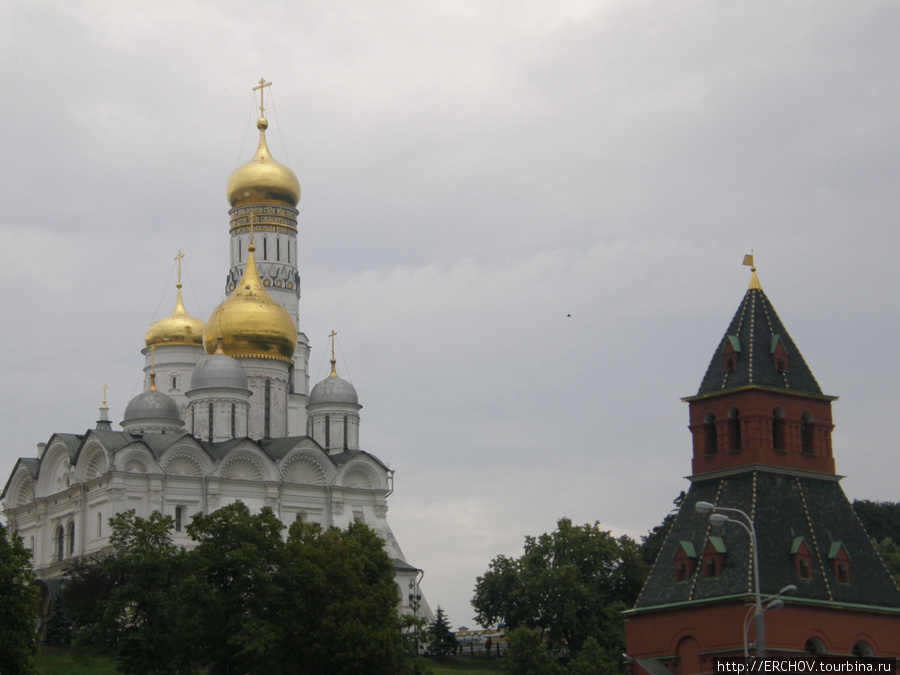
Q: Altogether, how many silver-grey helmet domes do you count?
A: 3